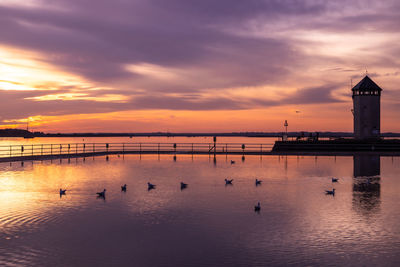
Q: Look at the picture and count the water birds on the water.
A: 11